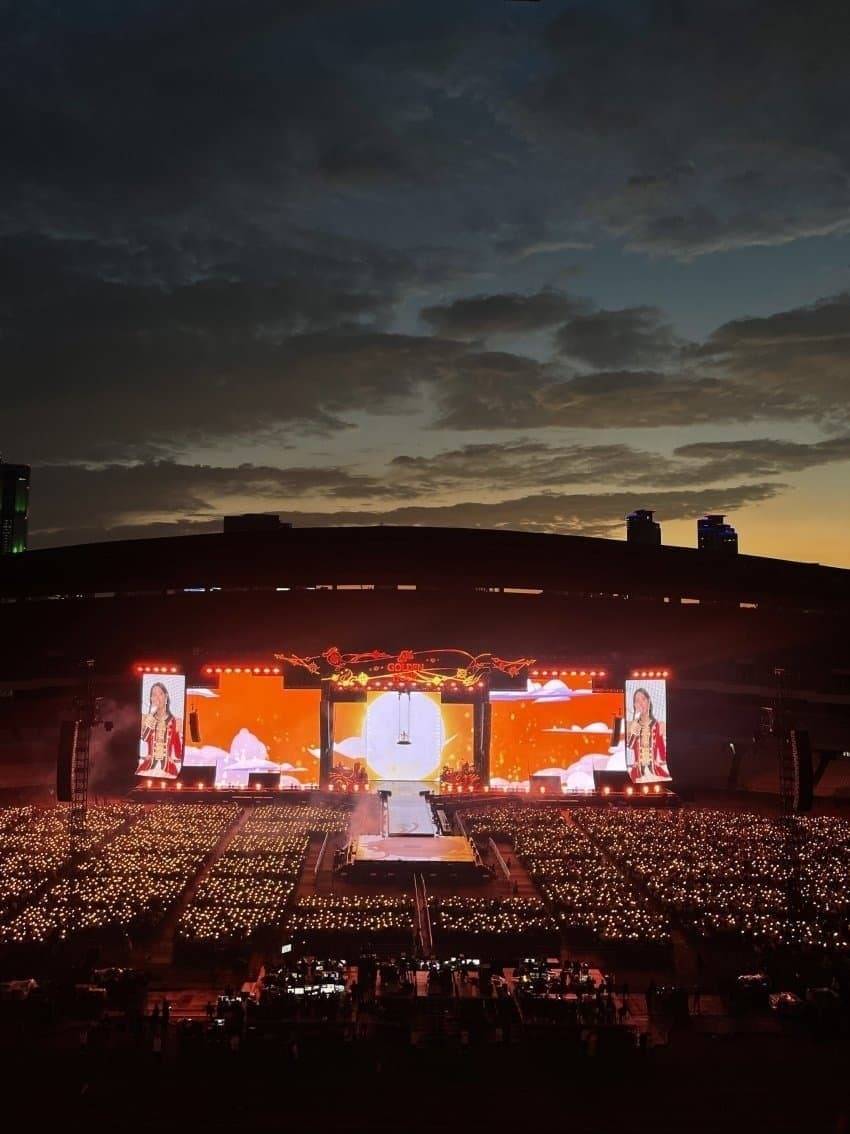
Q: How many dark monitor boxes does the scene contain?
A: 4